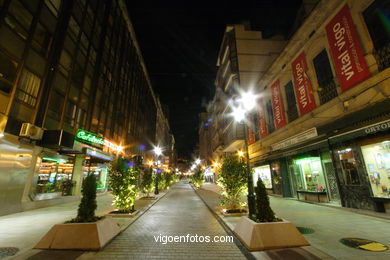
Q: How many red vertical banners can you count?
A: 5